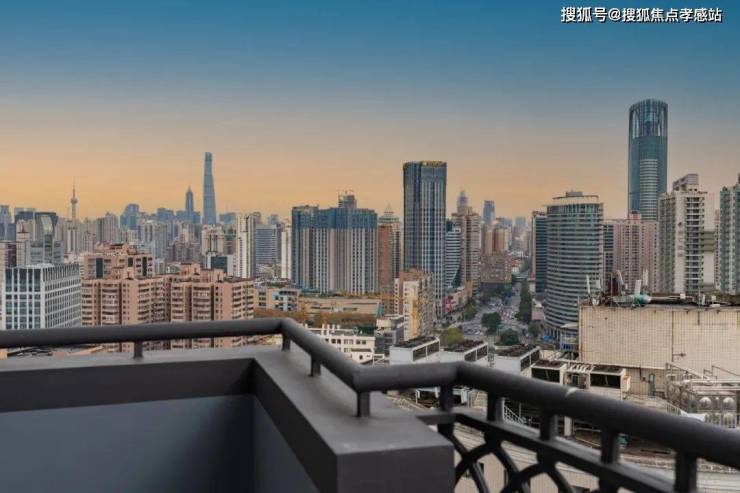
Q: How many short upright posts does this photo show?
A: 9